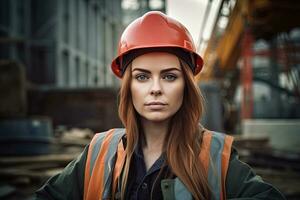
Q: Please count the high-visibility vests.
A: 1